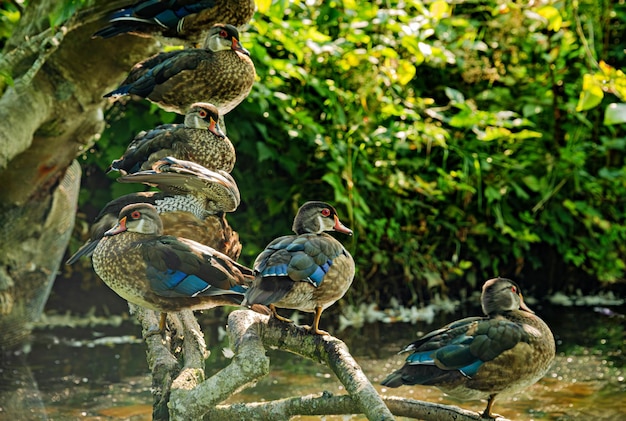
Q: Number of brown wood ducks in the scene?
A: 7